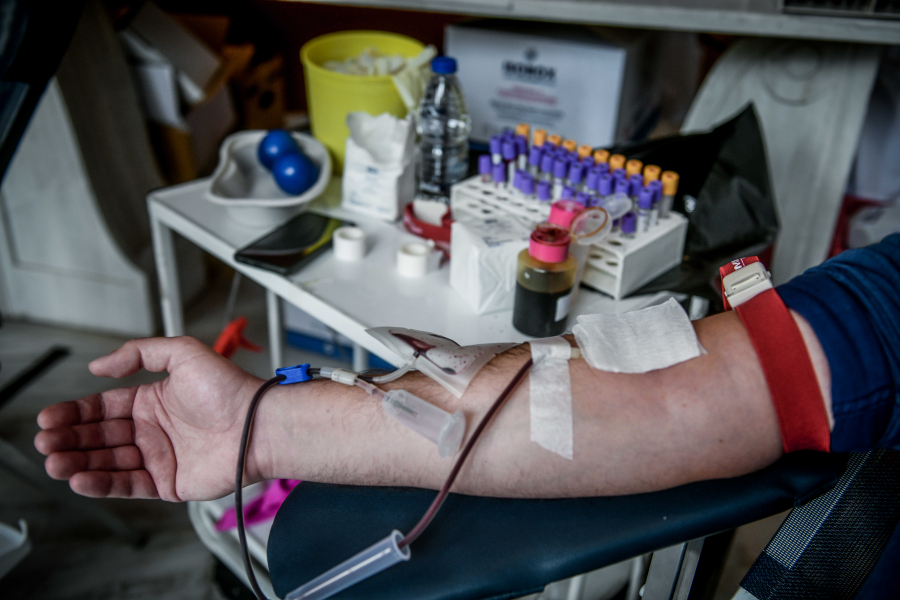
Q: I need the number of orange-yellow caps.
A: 10